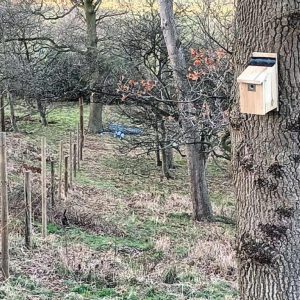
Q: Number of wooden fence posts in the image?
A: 10